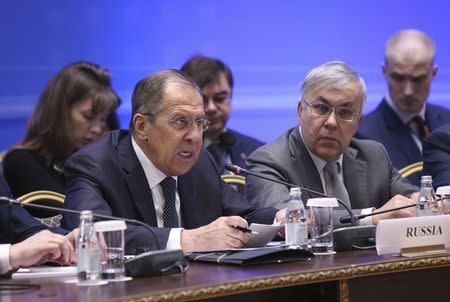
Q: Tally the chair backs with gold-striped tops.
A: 3